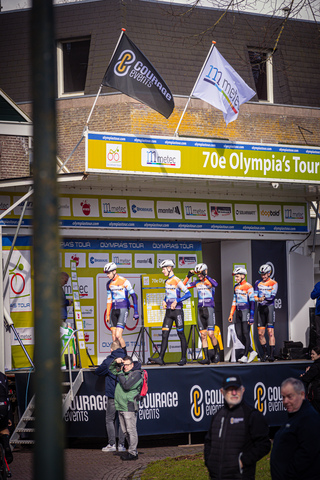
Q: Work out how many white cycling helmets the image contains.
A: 5